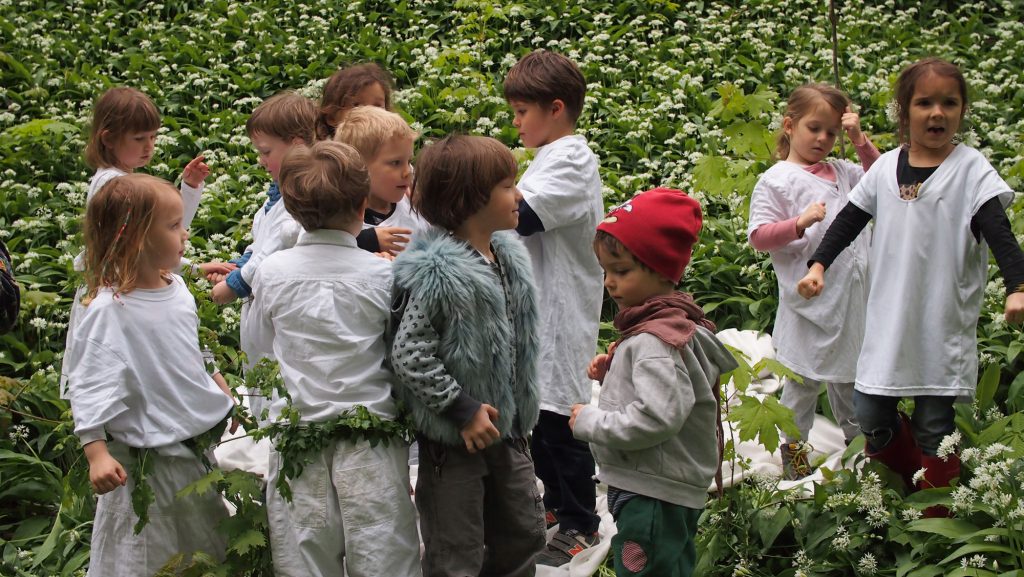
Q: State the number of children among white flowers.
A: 11